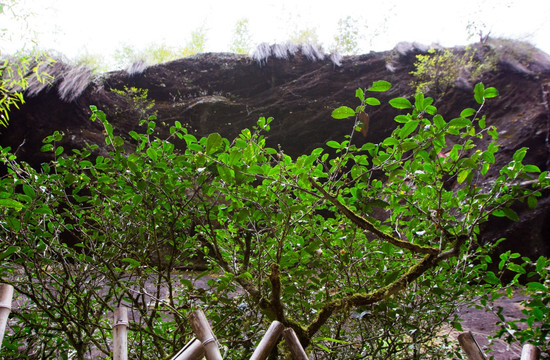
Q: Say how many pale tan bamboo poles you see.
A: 8